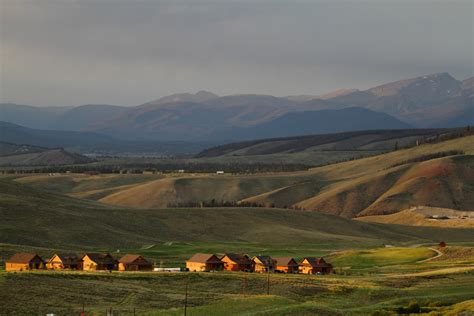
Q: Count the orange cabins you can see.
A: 9